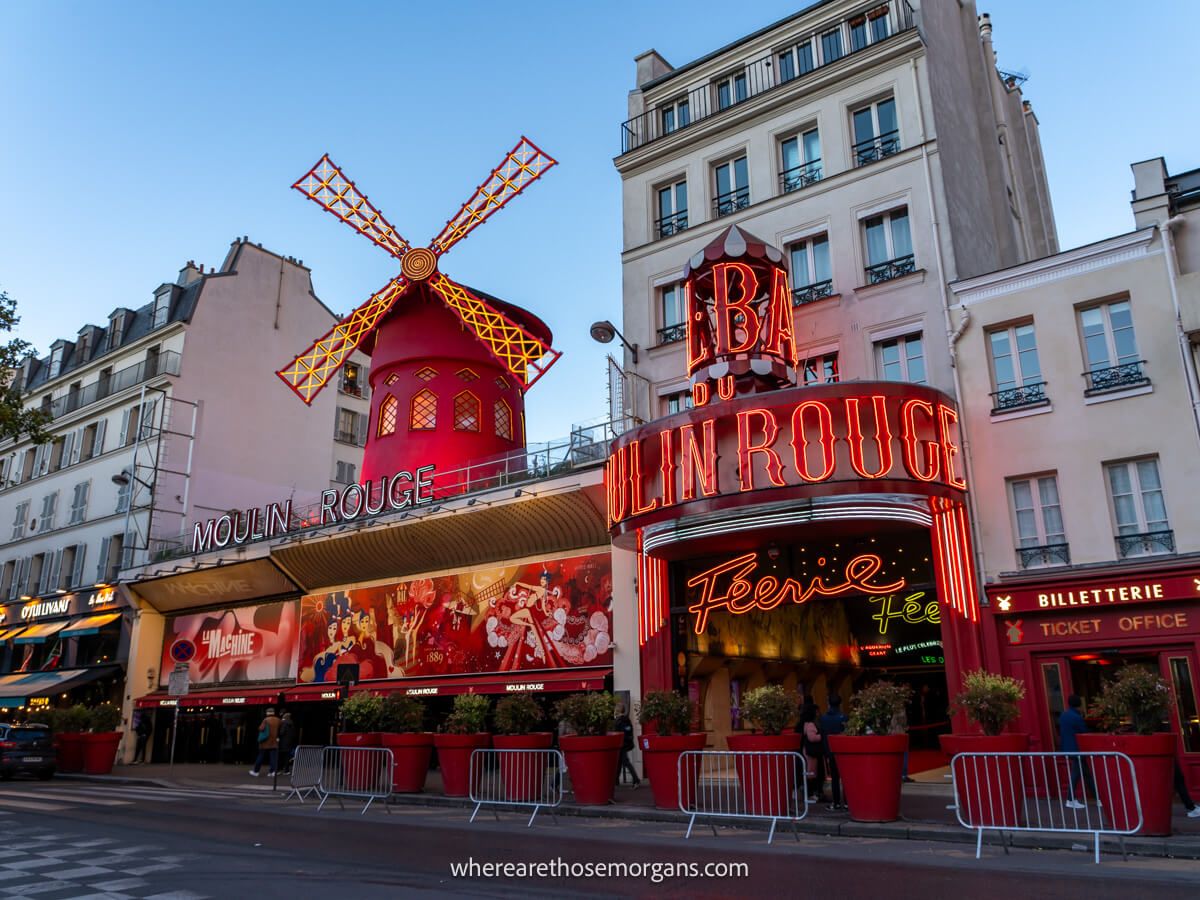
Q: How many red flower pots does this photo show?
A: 12